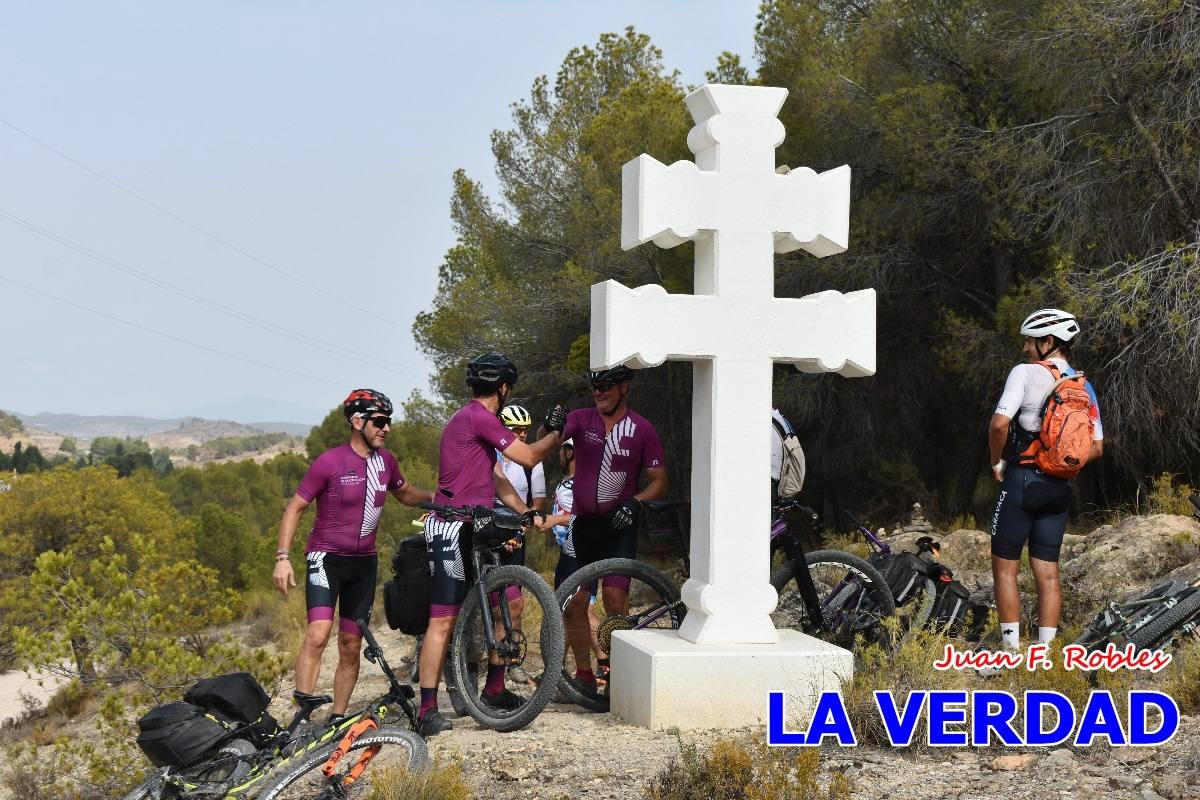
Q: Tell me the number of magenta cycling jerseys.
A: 3